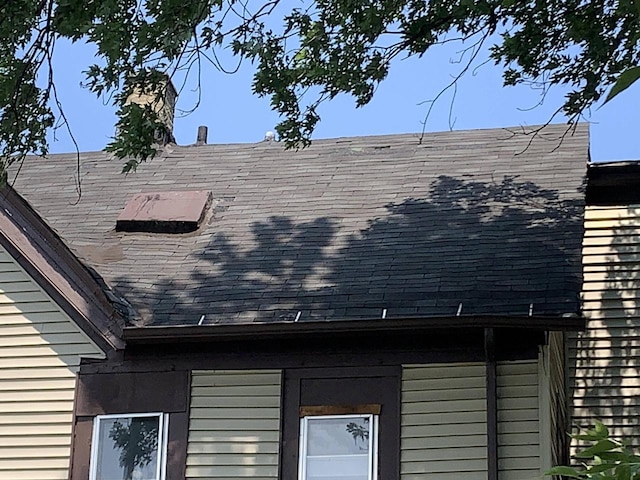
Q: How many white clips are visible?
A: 5